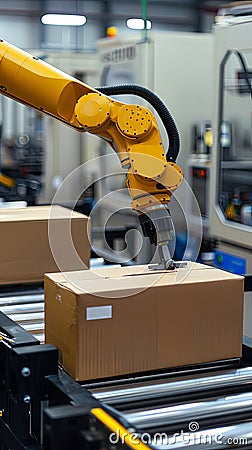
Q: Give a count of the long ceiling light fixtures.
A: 2